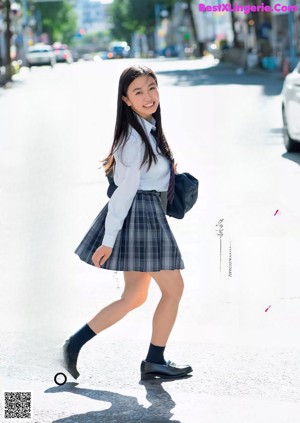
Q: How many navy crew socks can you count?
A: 2